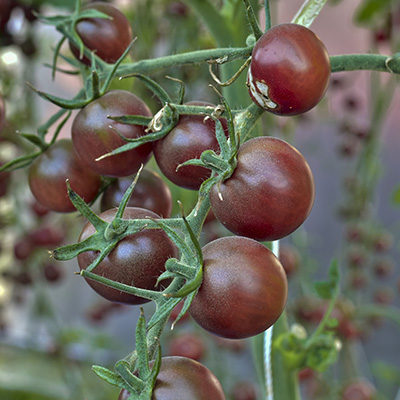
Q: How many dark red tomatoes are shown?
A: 10